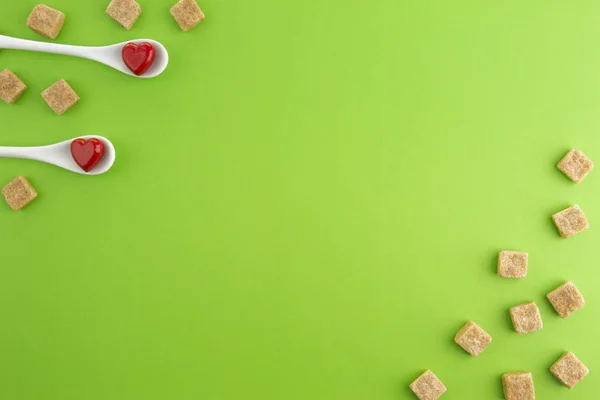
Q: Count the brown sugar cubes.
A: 15